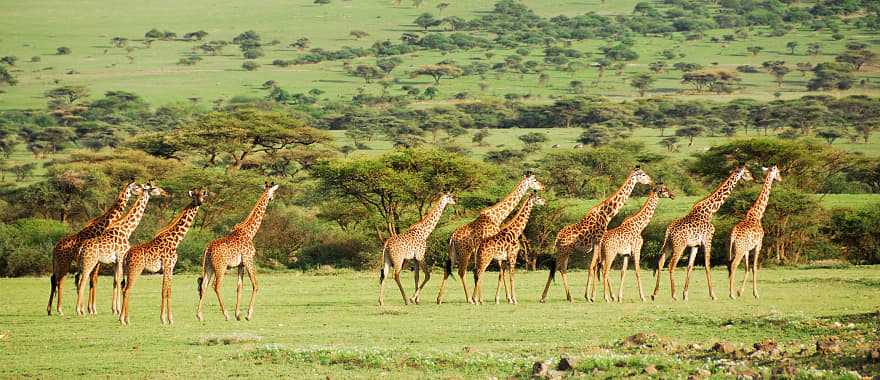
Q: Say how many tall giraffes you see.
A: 11